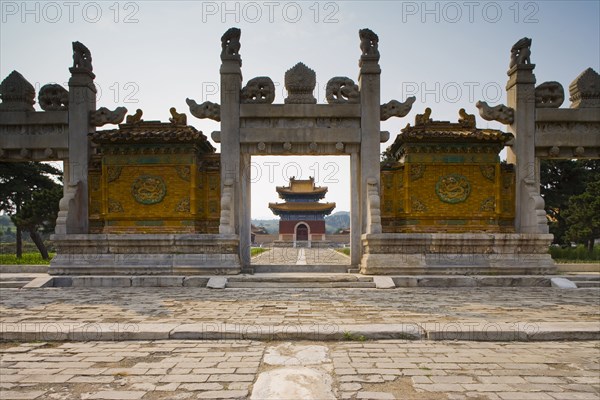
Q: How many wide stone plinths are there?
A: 2